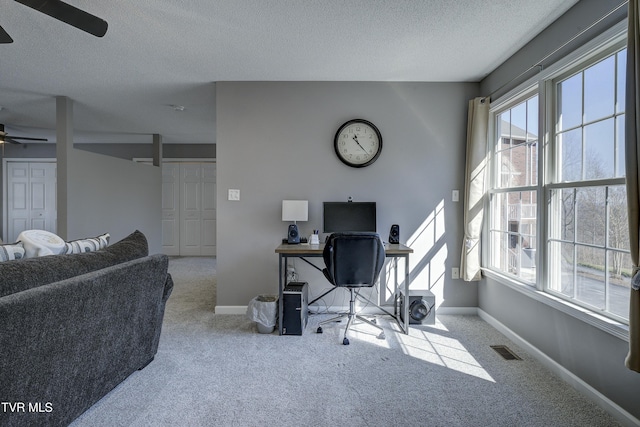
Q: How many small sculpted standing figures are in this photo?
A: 0